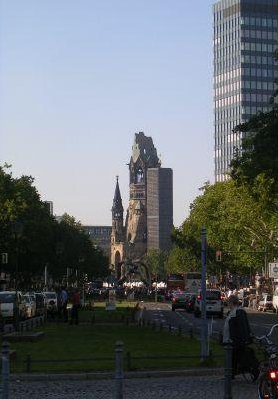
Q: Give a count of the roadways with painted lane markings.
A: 1